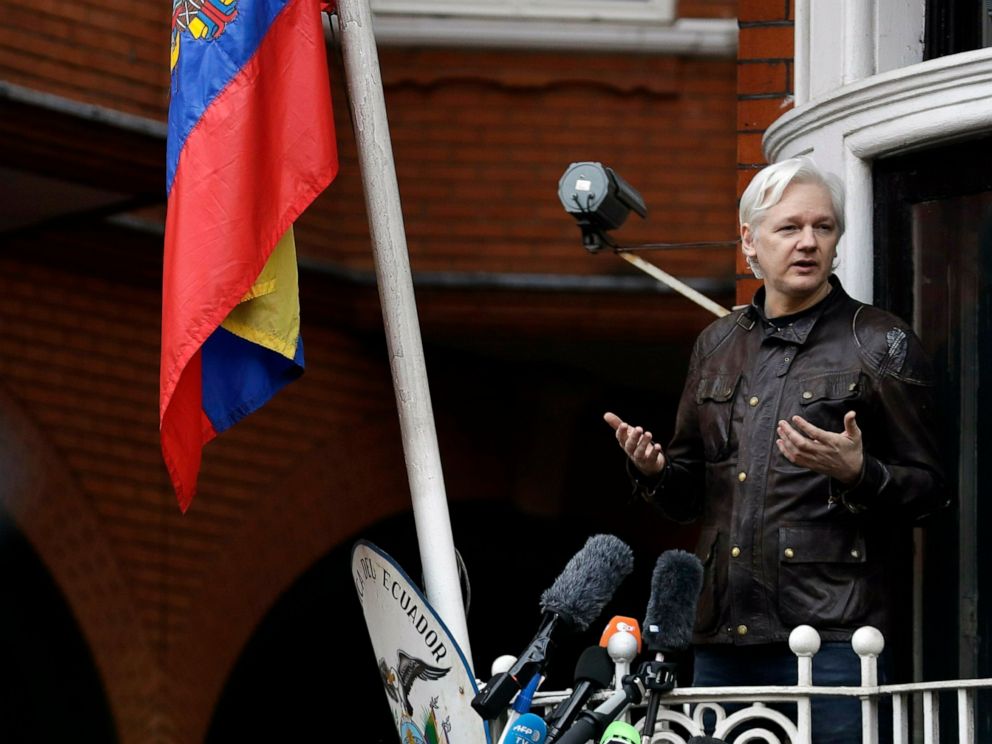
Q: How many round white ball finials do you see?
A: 4